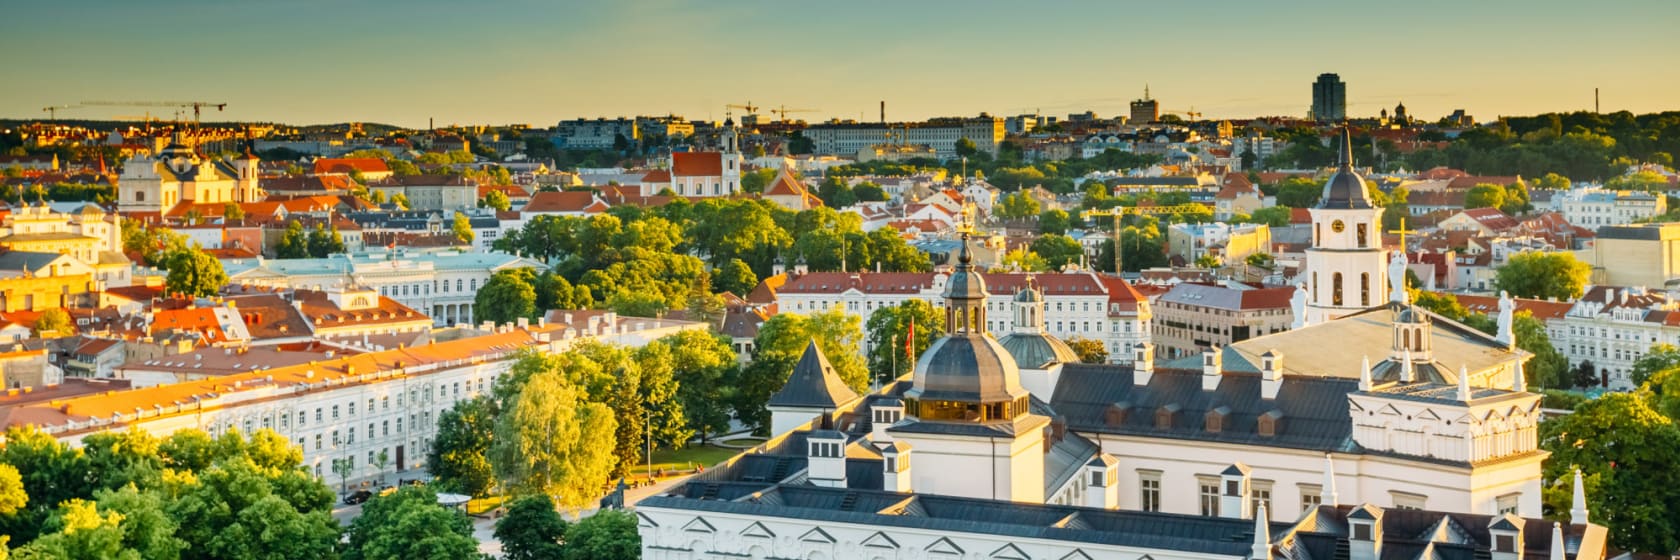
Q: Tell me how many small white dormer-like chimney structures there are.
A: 10